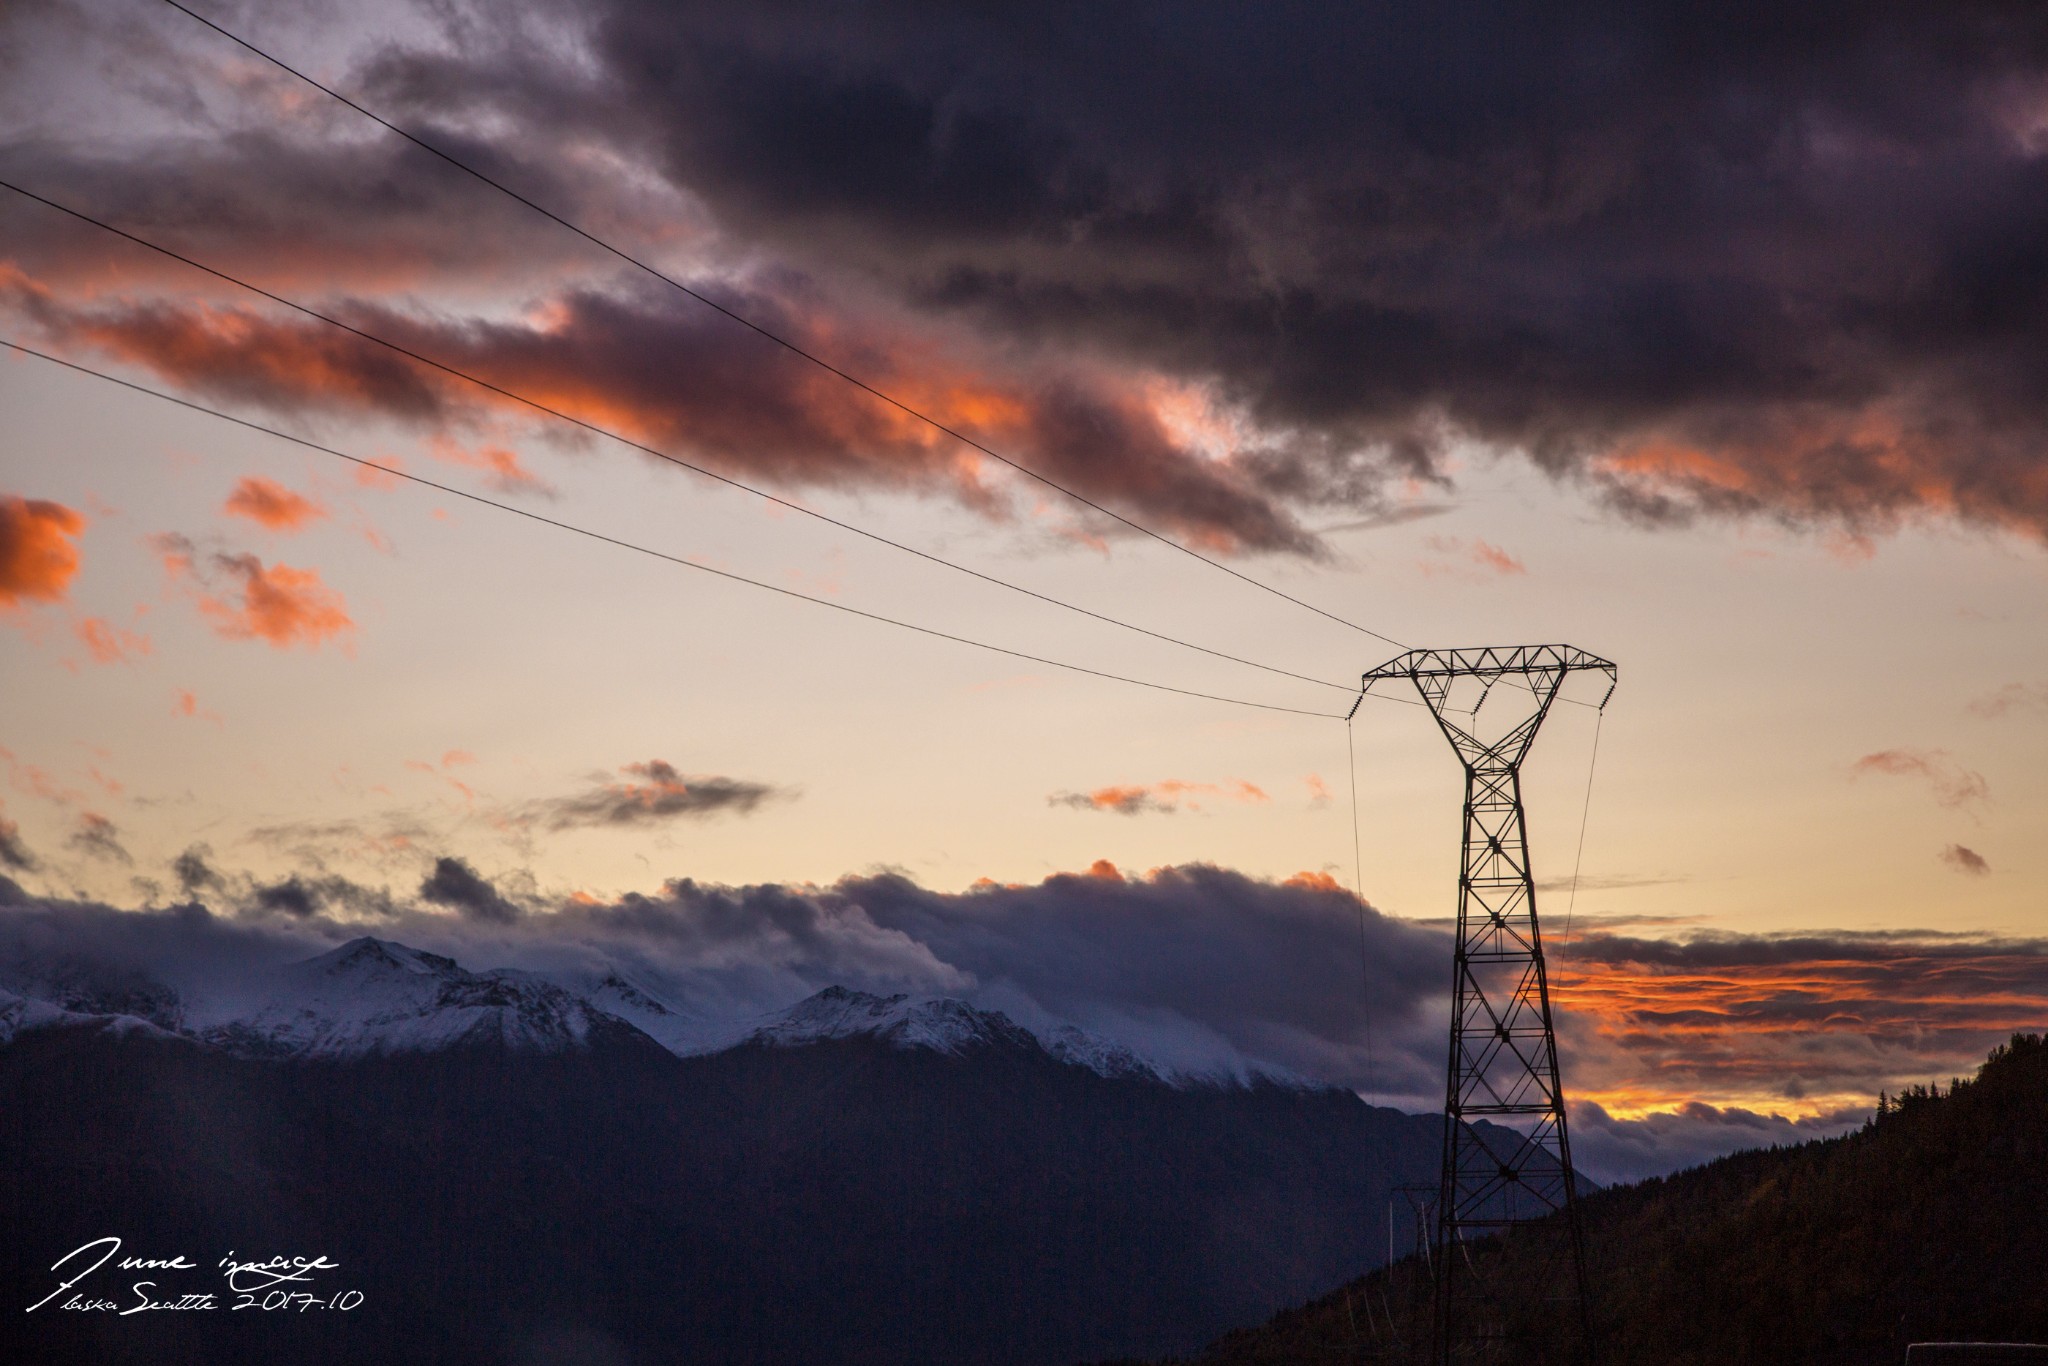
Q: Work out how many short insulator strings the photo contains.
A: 3